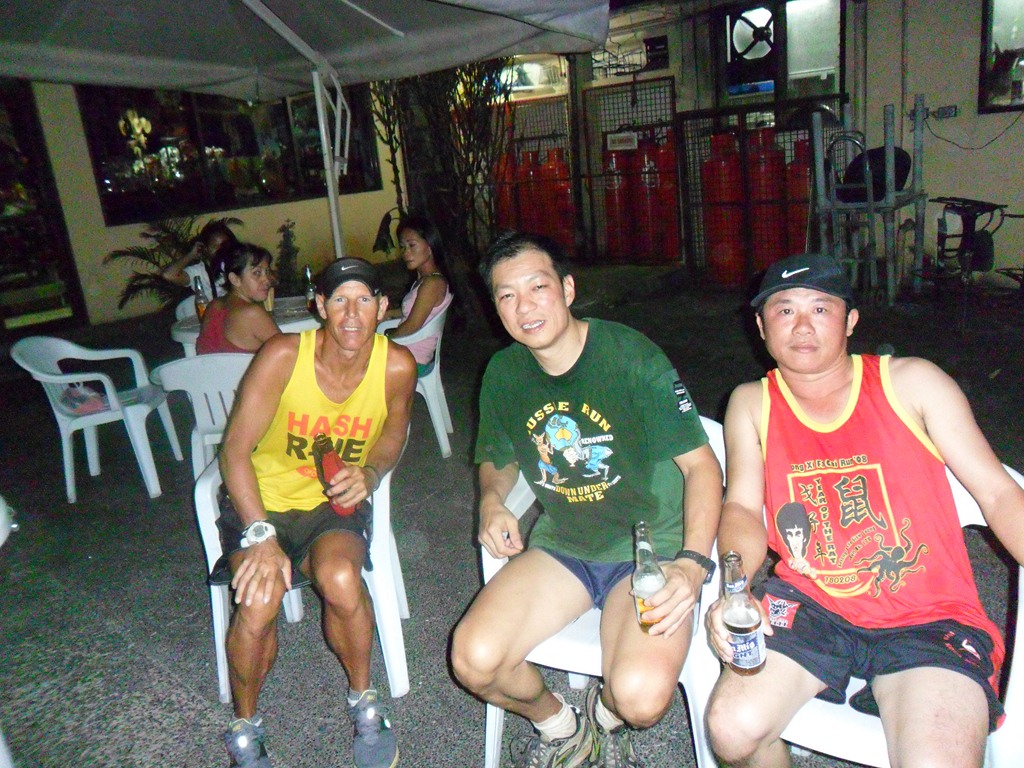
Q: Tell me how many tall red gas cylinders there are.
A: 9